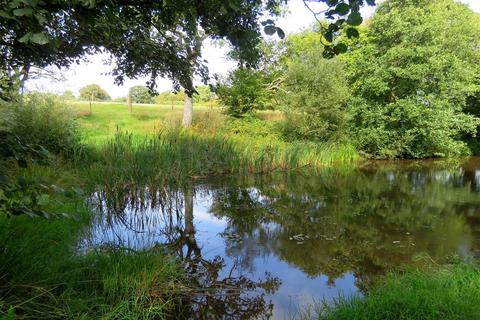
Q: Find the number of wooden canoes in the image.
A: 0